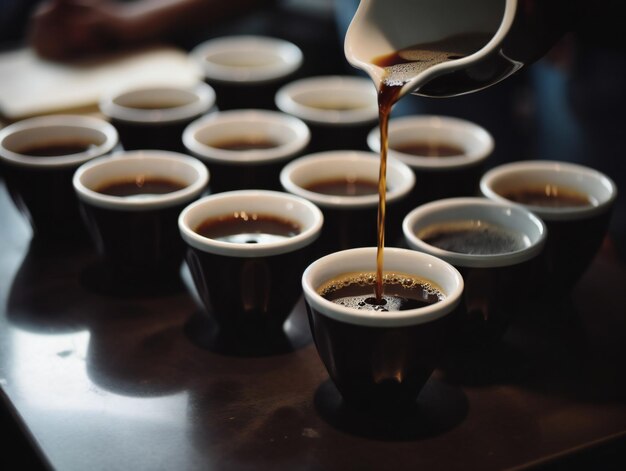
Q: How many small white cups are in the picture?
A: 12